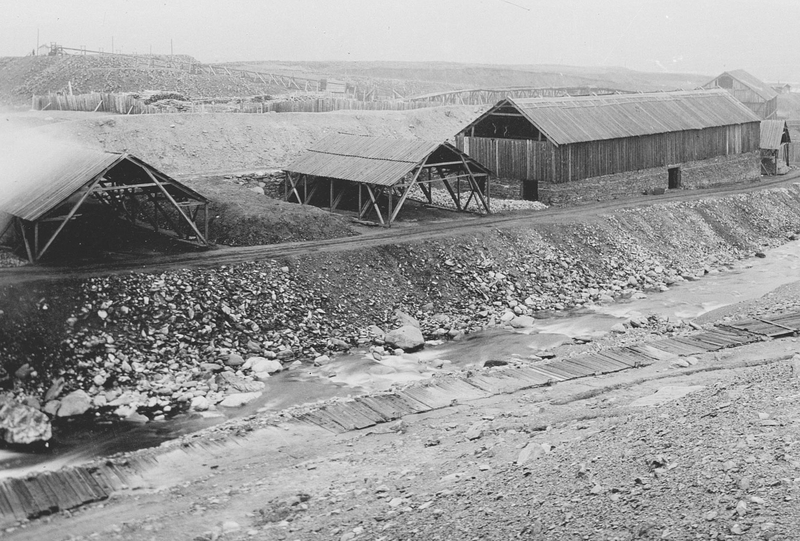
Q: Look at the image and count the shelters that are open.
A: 2